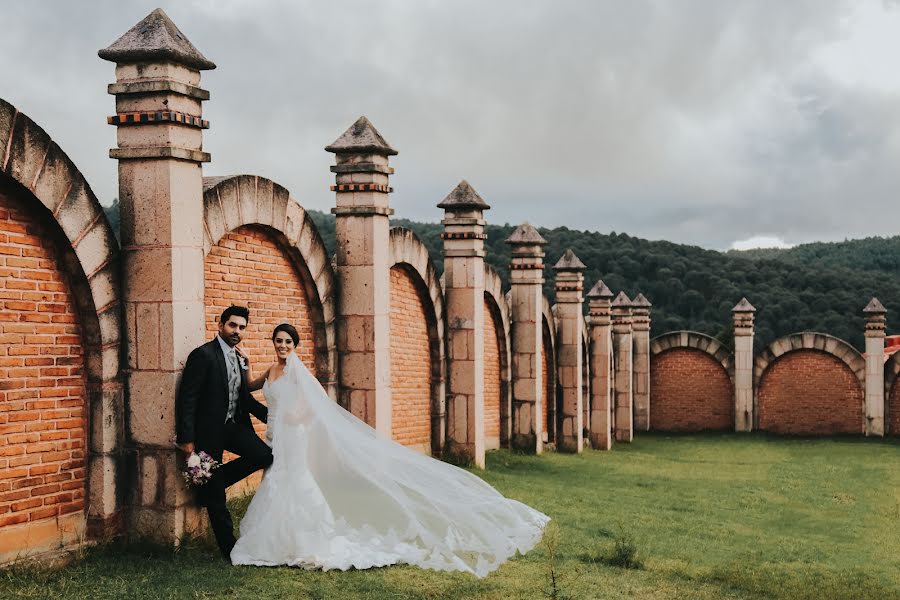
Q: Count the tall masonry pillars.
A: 10